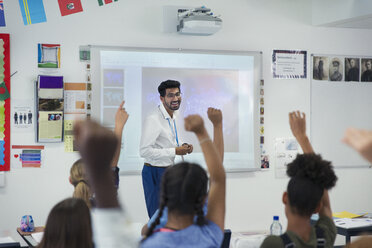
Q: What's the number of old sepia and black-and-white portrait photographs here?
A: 4